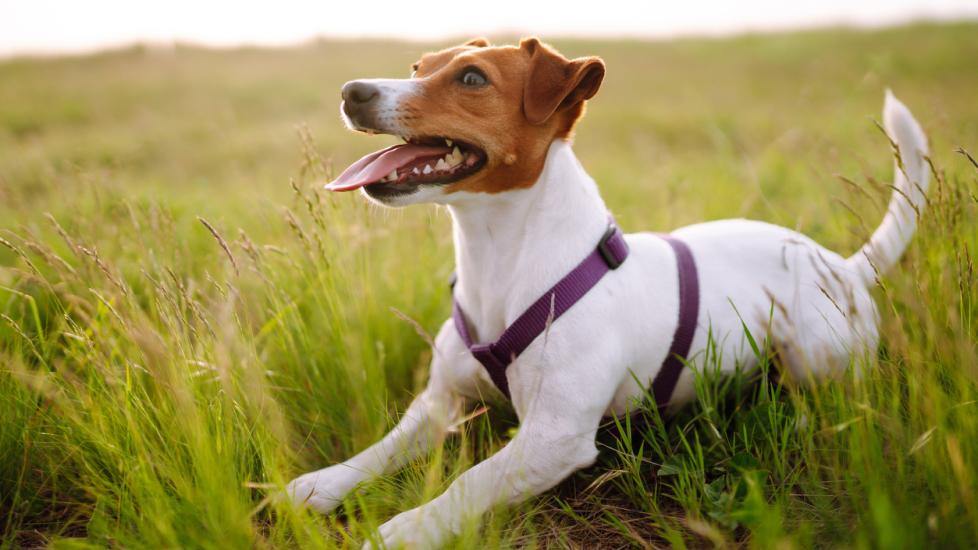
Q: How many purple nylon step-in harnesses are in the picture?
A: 1